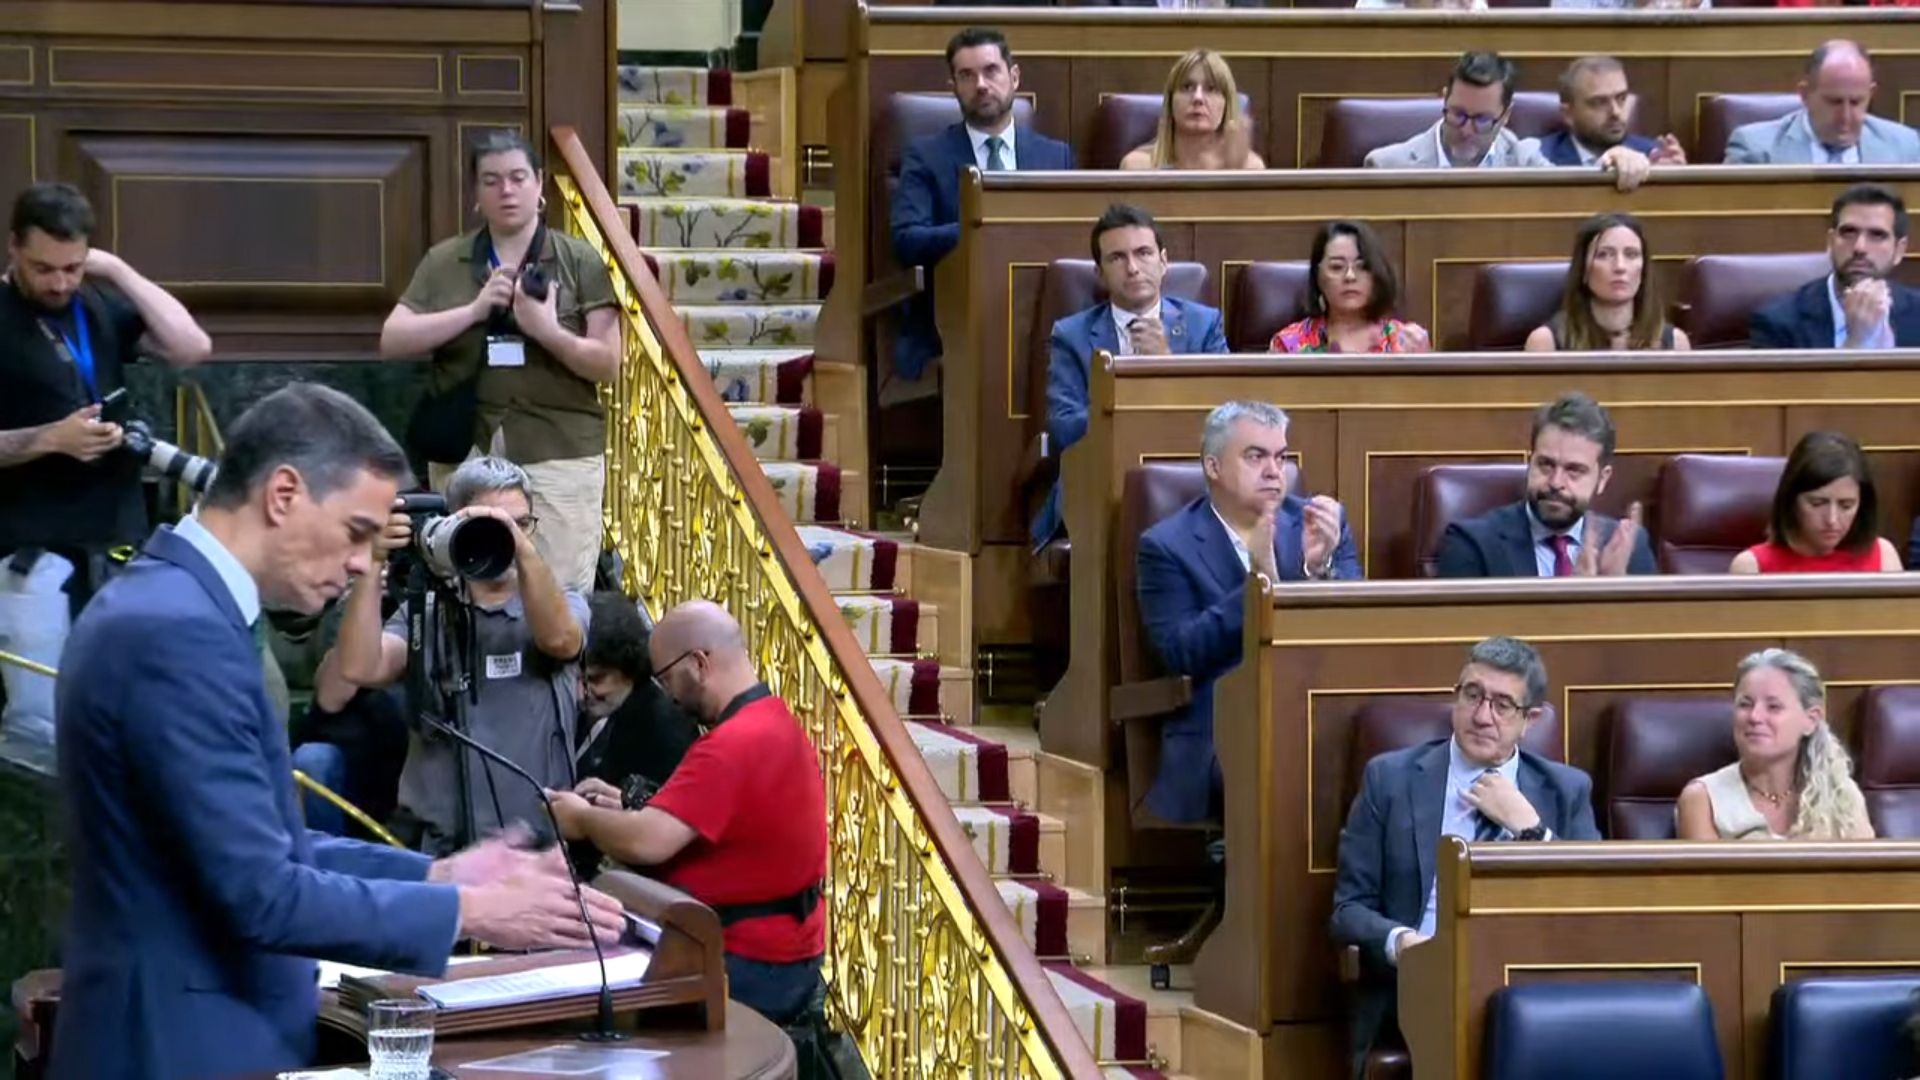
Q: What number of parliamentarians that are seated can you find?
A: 14